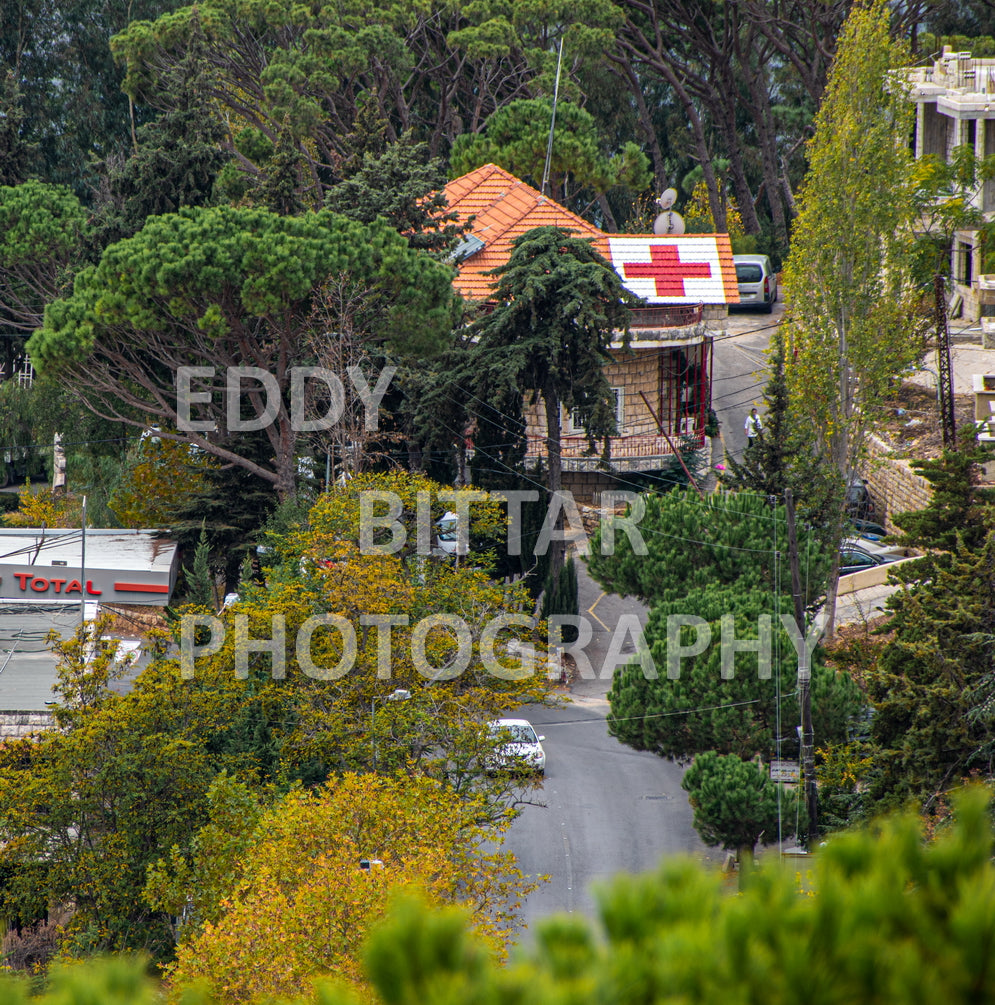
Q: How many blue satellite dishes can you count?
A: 0